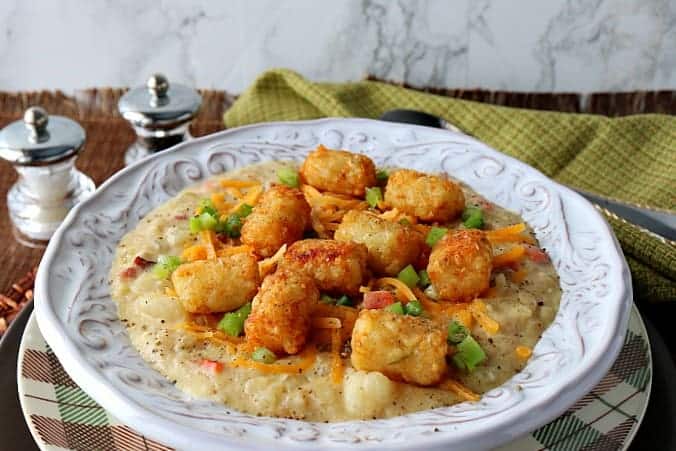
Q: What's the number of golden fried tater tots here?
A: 9